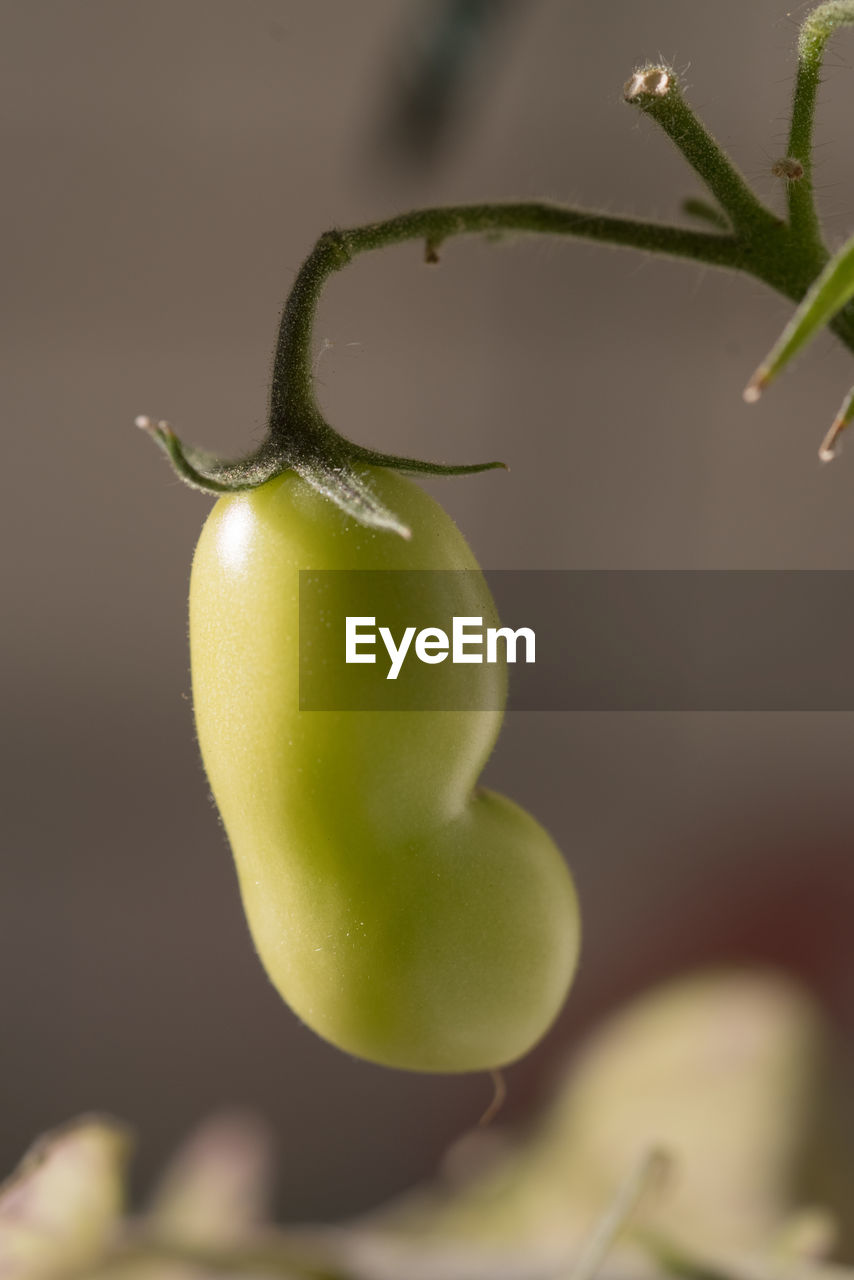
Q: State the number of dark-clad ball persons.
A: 0